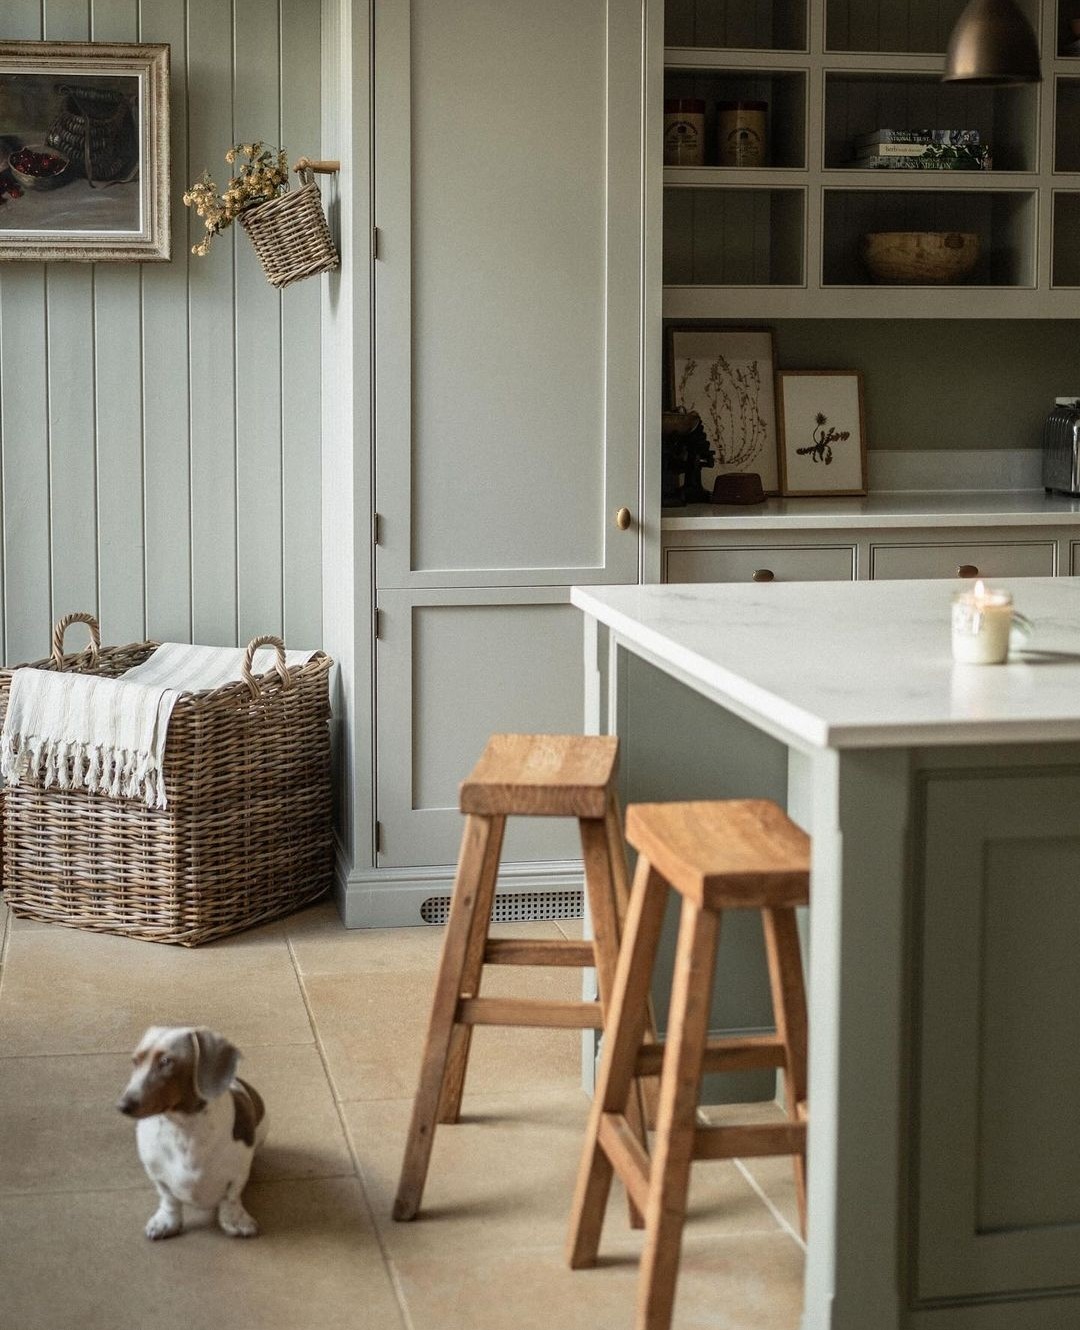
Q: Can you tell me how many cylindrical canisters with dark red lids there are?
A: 2